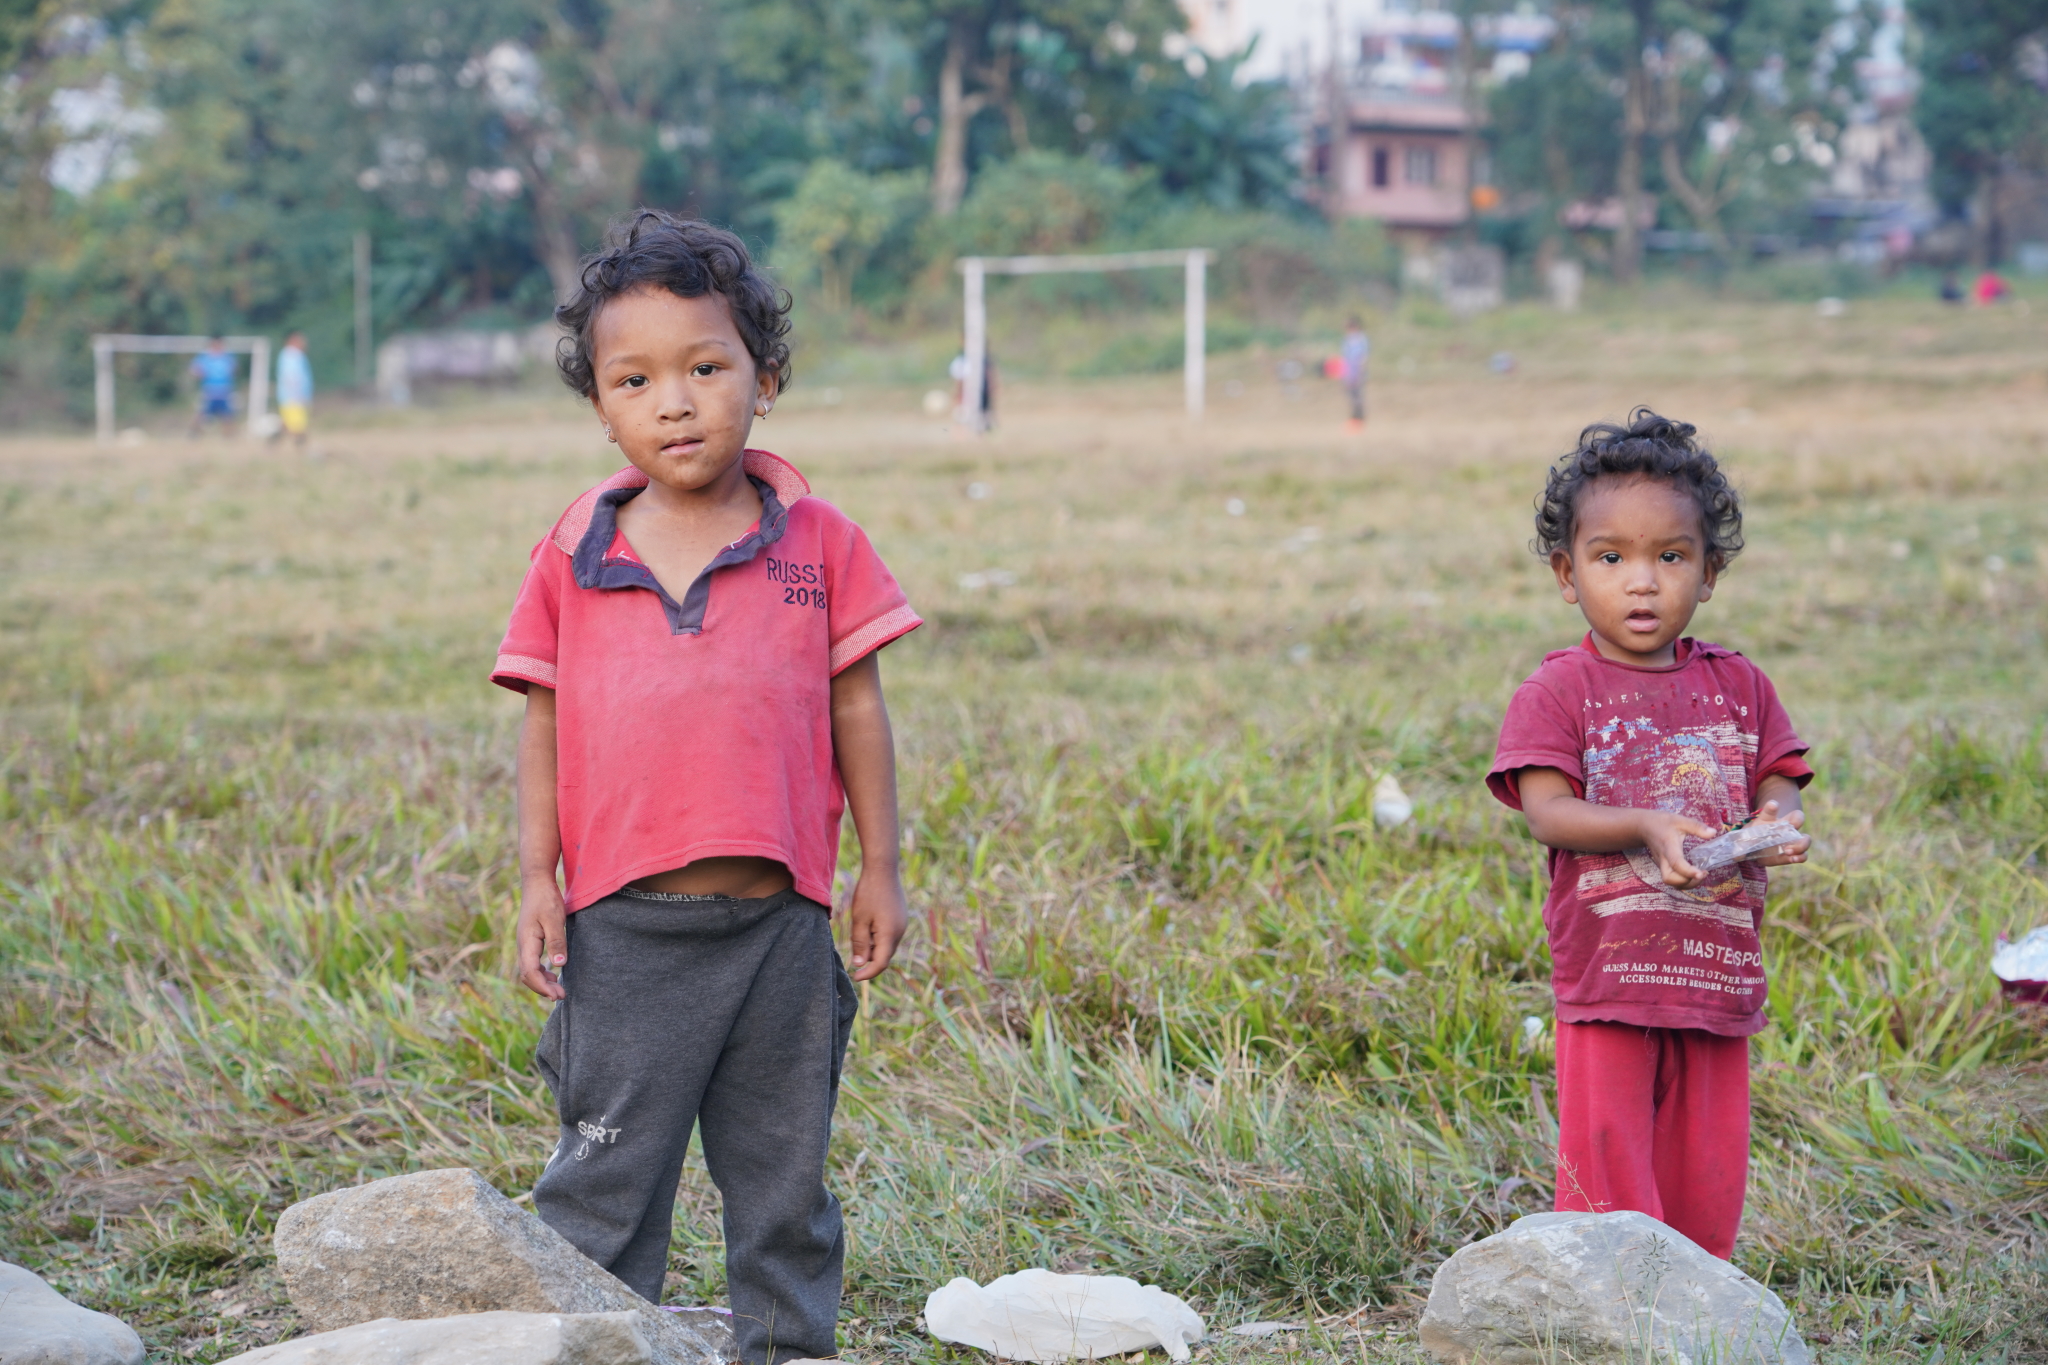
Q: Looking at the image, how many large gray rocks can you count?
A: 4